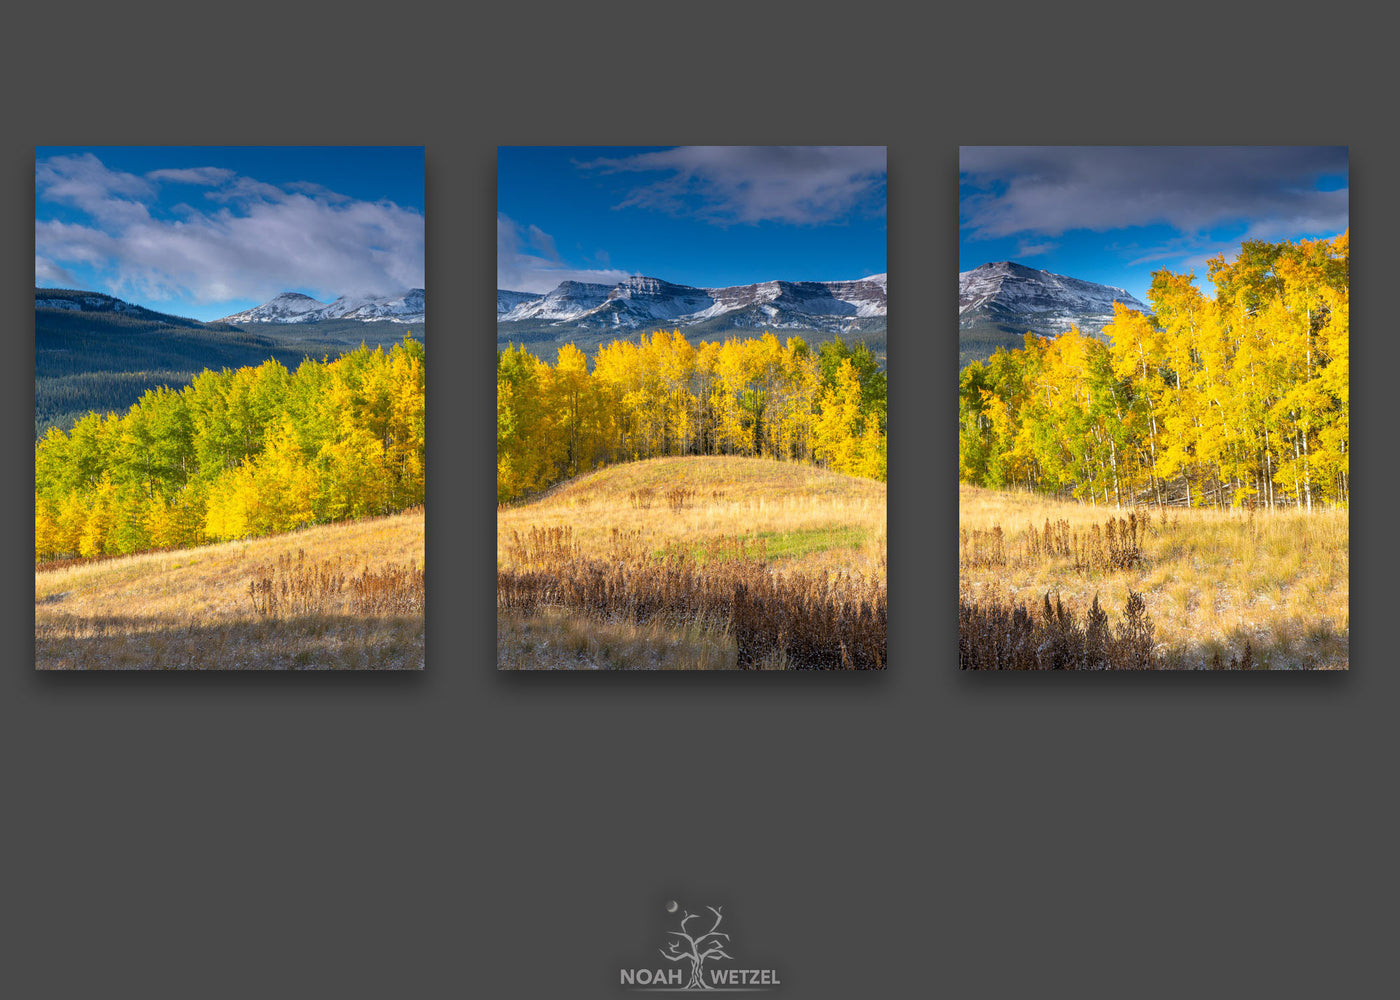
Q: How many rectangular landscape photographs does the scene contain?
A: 3